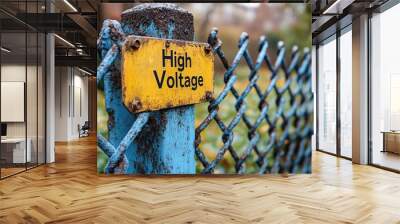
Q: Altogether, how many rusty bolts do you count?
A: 4